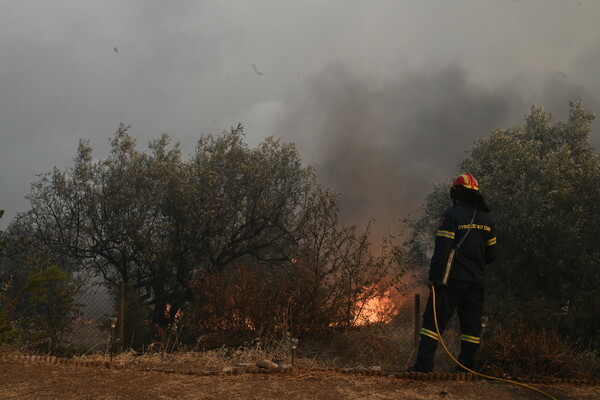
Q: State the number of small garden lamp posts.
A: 3